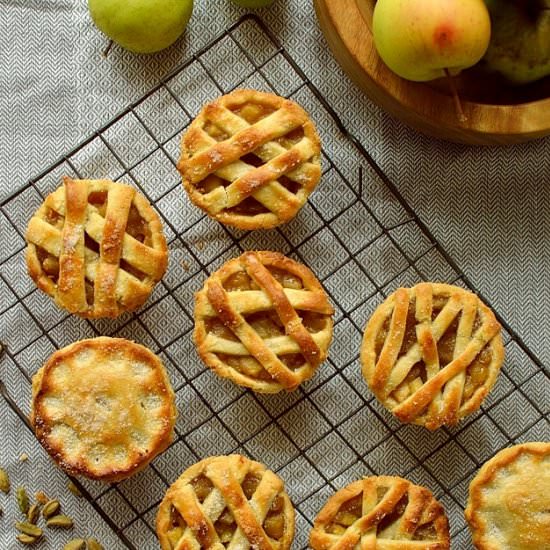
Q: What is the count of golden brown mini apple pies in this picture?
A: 8